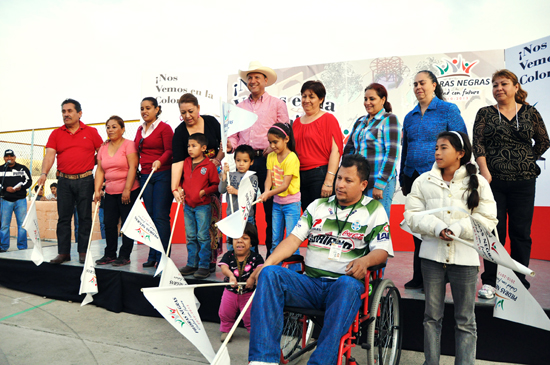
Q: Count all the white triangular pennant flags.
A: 10